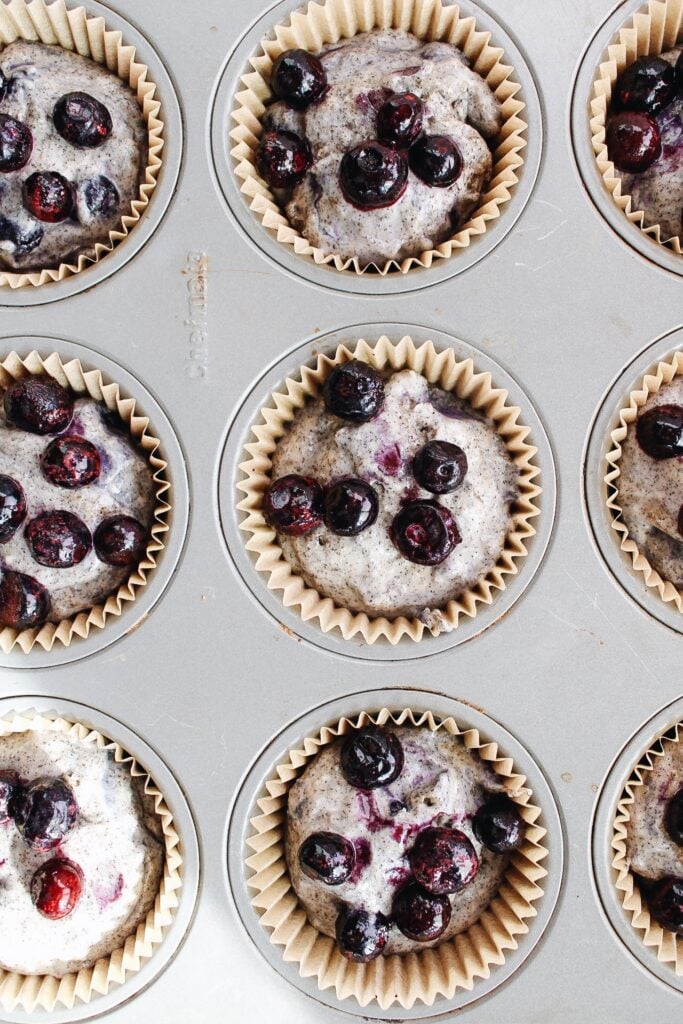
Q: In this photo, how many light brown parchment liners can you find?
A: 9